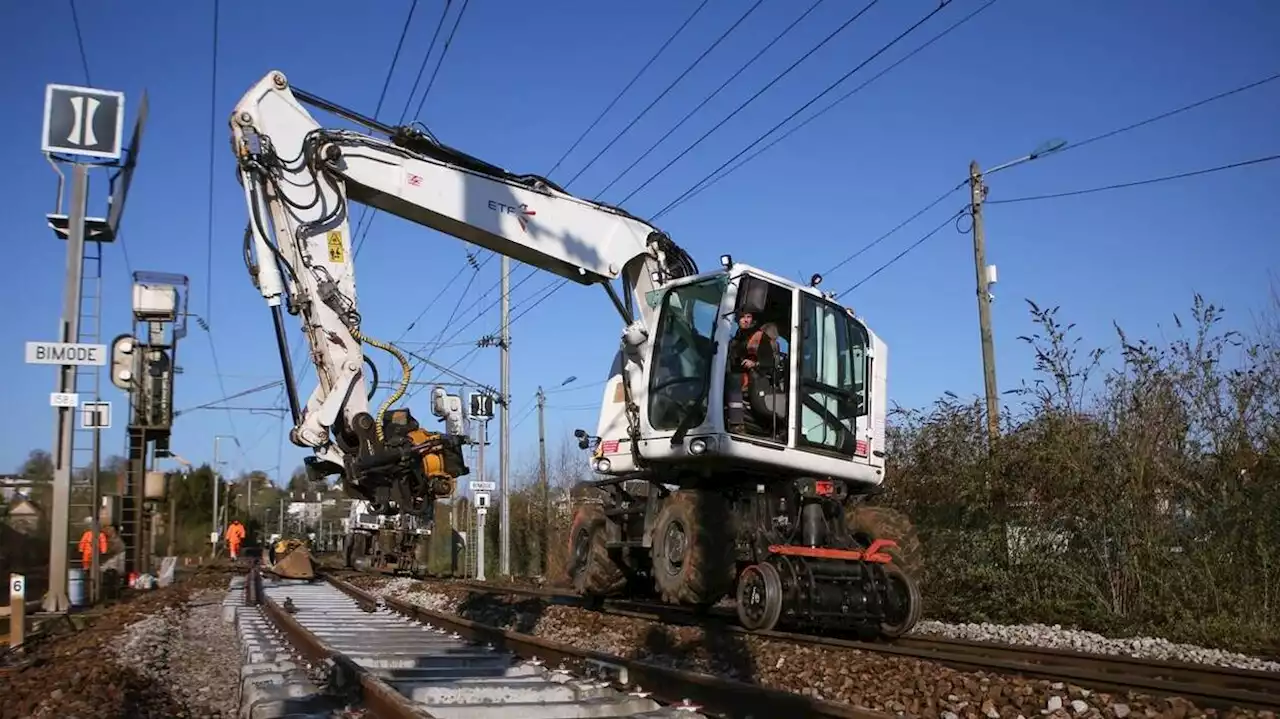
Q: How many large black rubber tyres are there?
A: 3